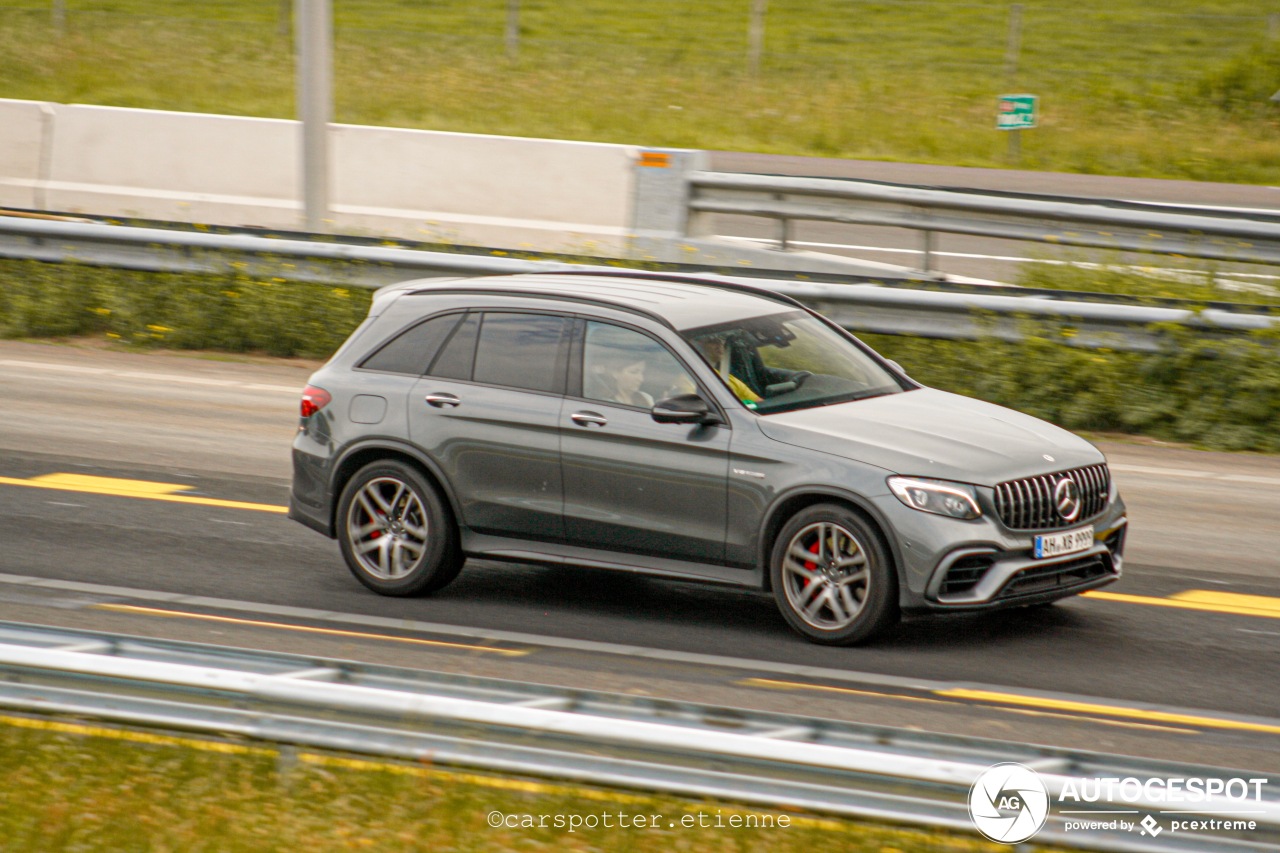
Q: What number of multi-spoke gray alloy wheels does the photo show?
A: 2